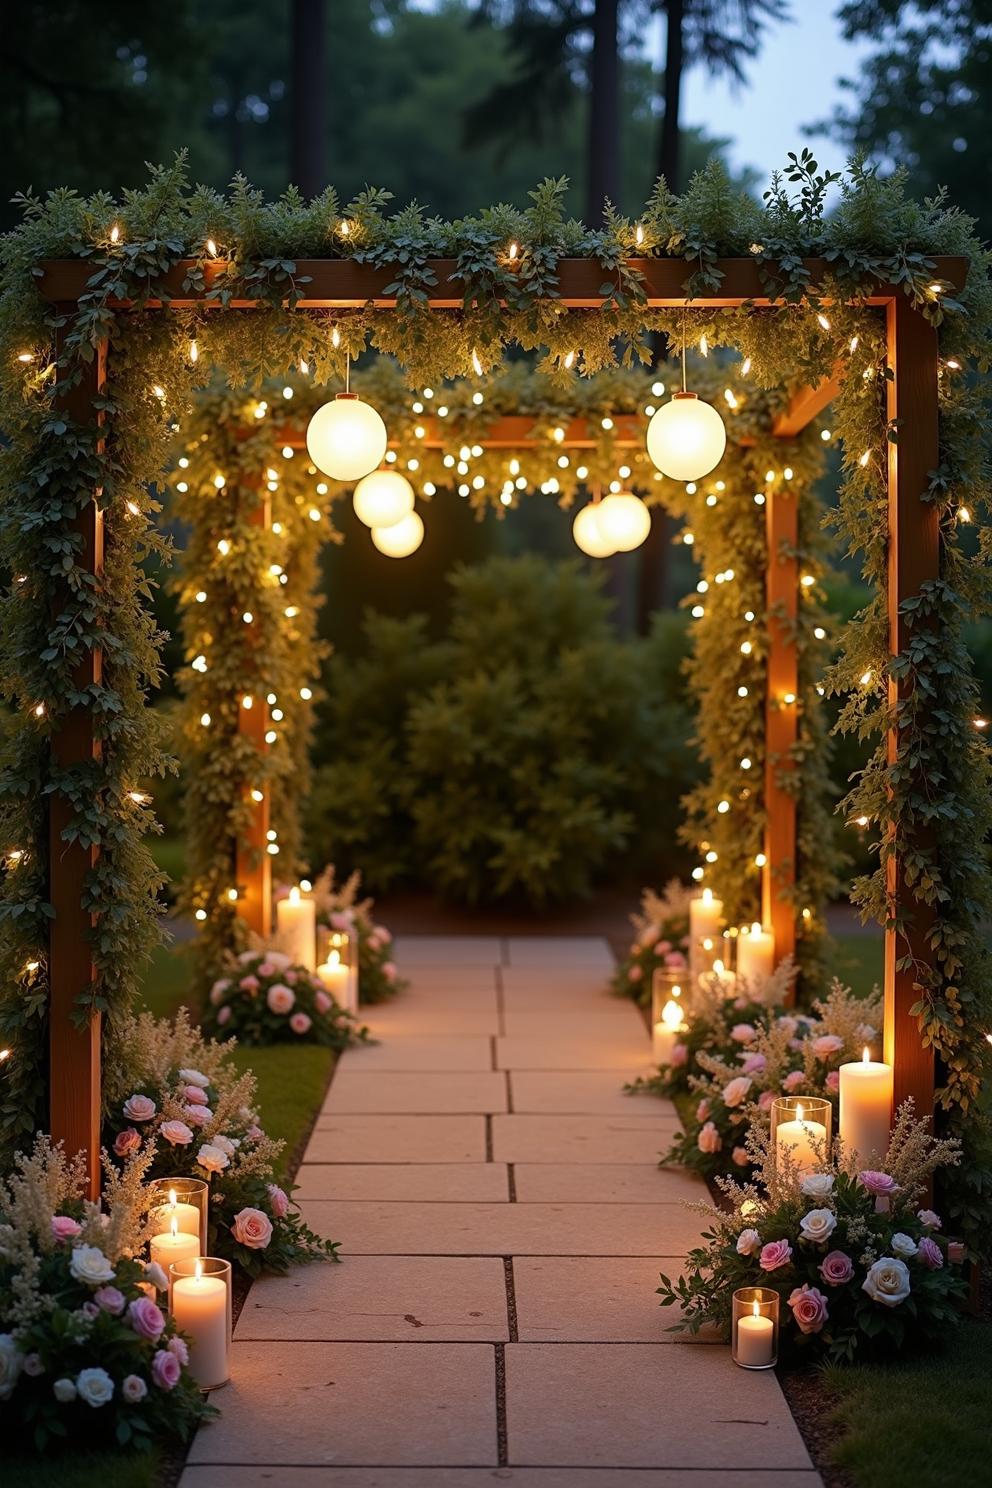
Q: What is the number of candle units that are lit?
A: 12